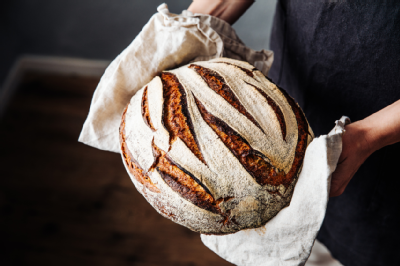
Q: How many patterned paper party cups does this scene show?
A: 0